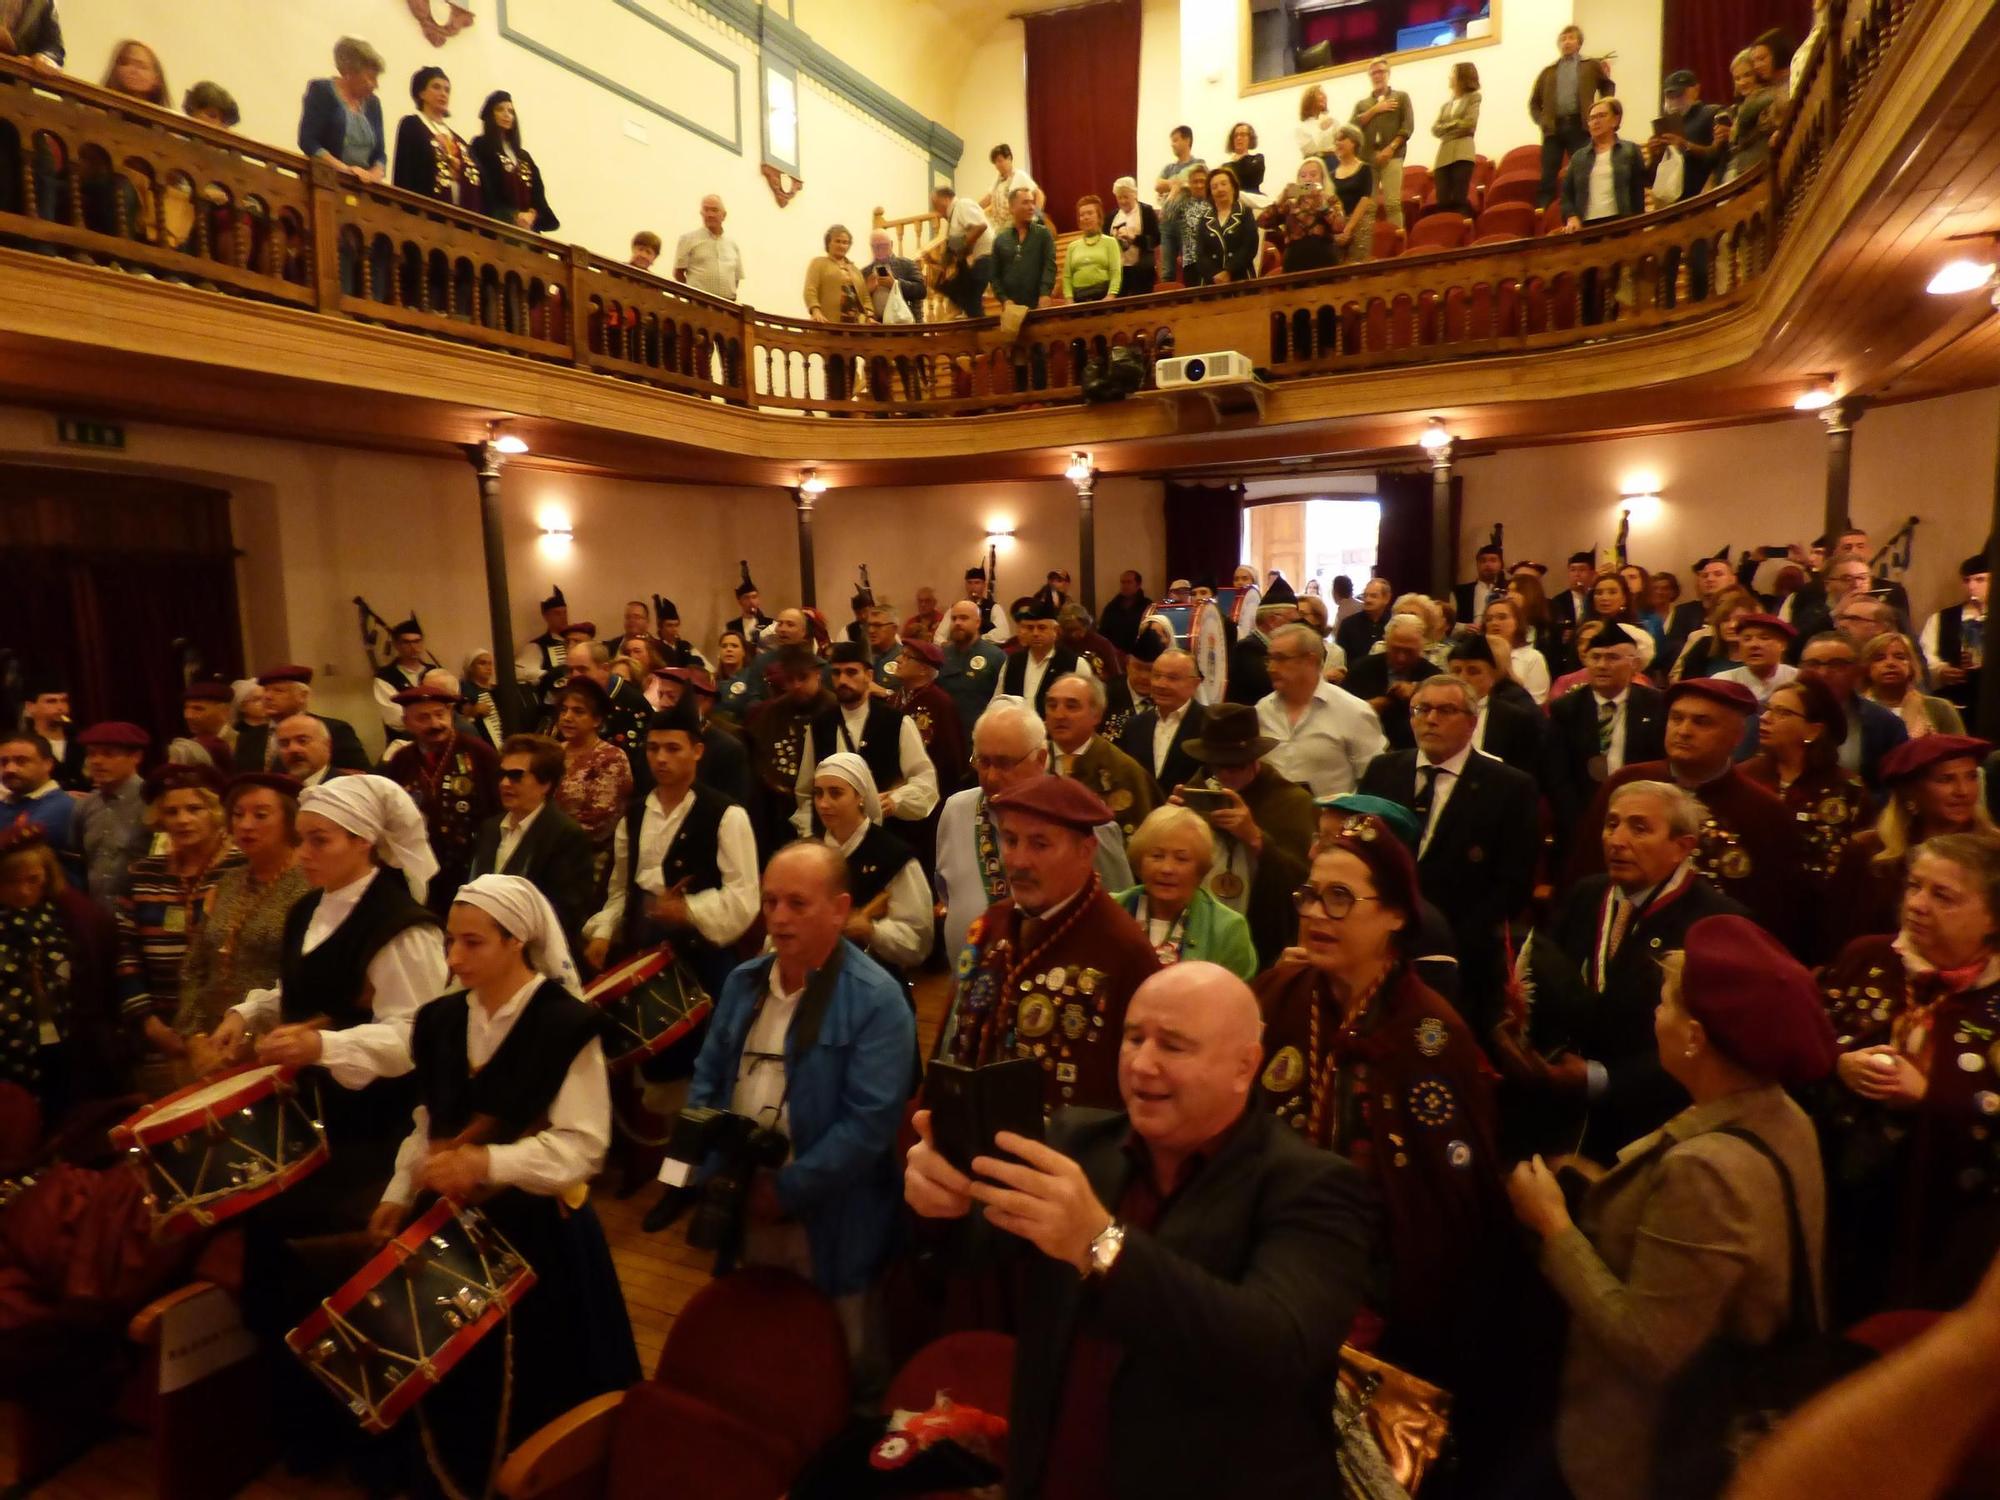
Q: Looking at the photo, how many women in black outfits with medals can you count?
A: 2